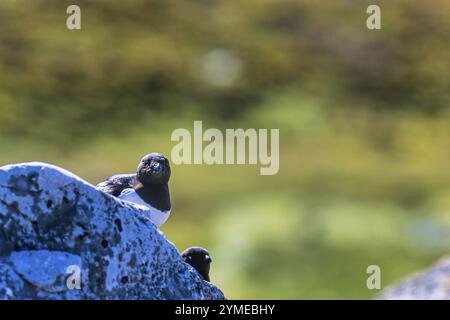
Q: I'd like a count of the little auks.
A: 2